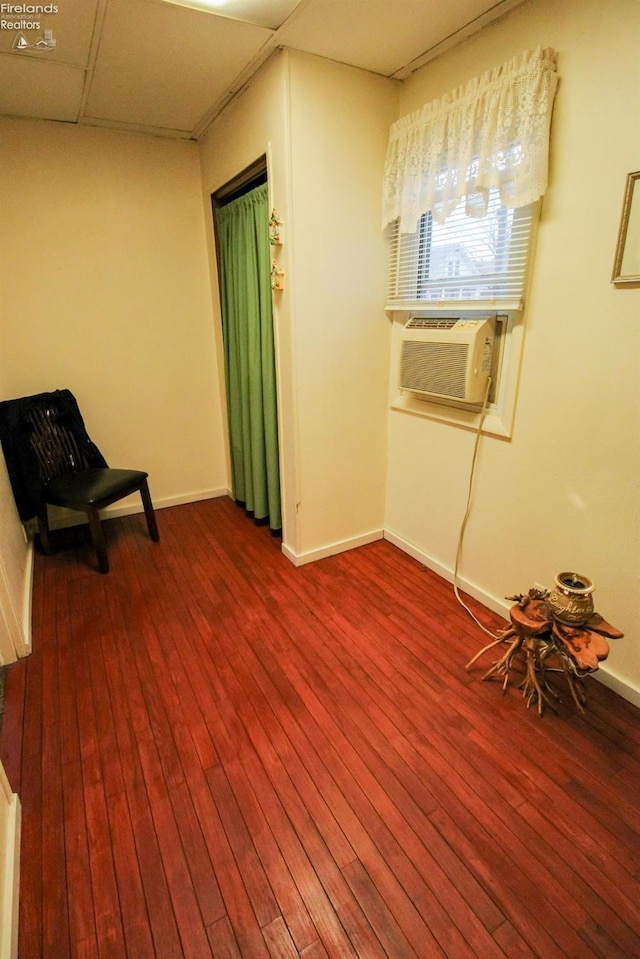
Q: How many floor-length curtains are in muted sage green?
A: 1